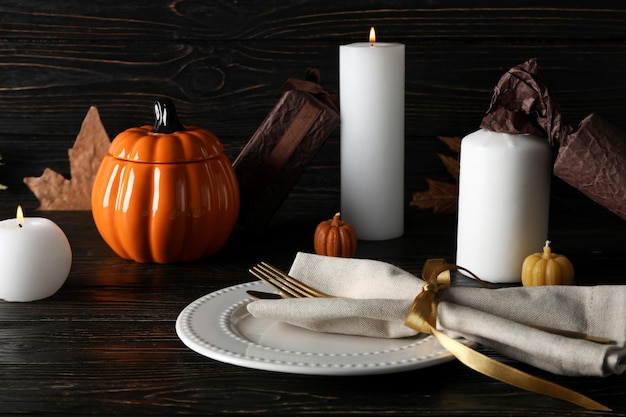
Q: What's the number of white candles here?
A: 3